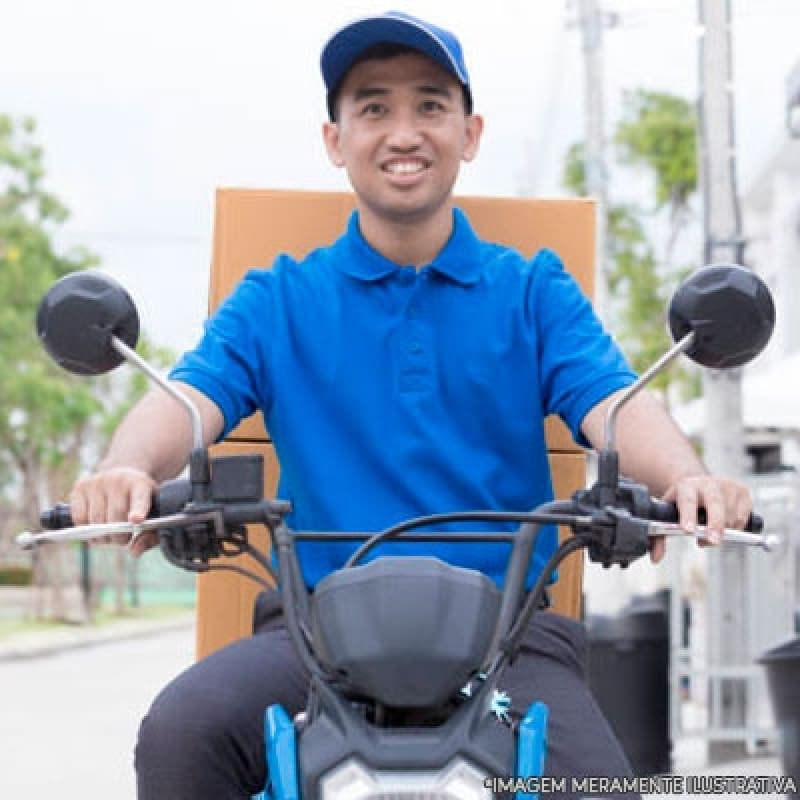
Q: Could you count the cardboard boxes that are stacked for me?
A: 2